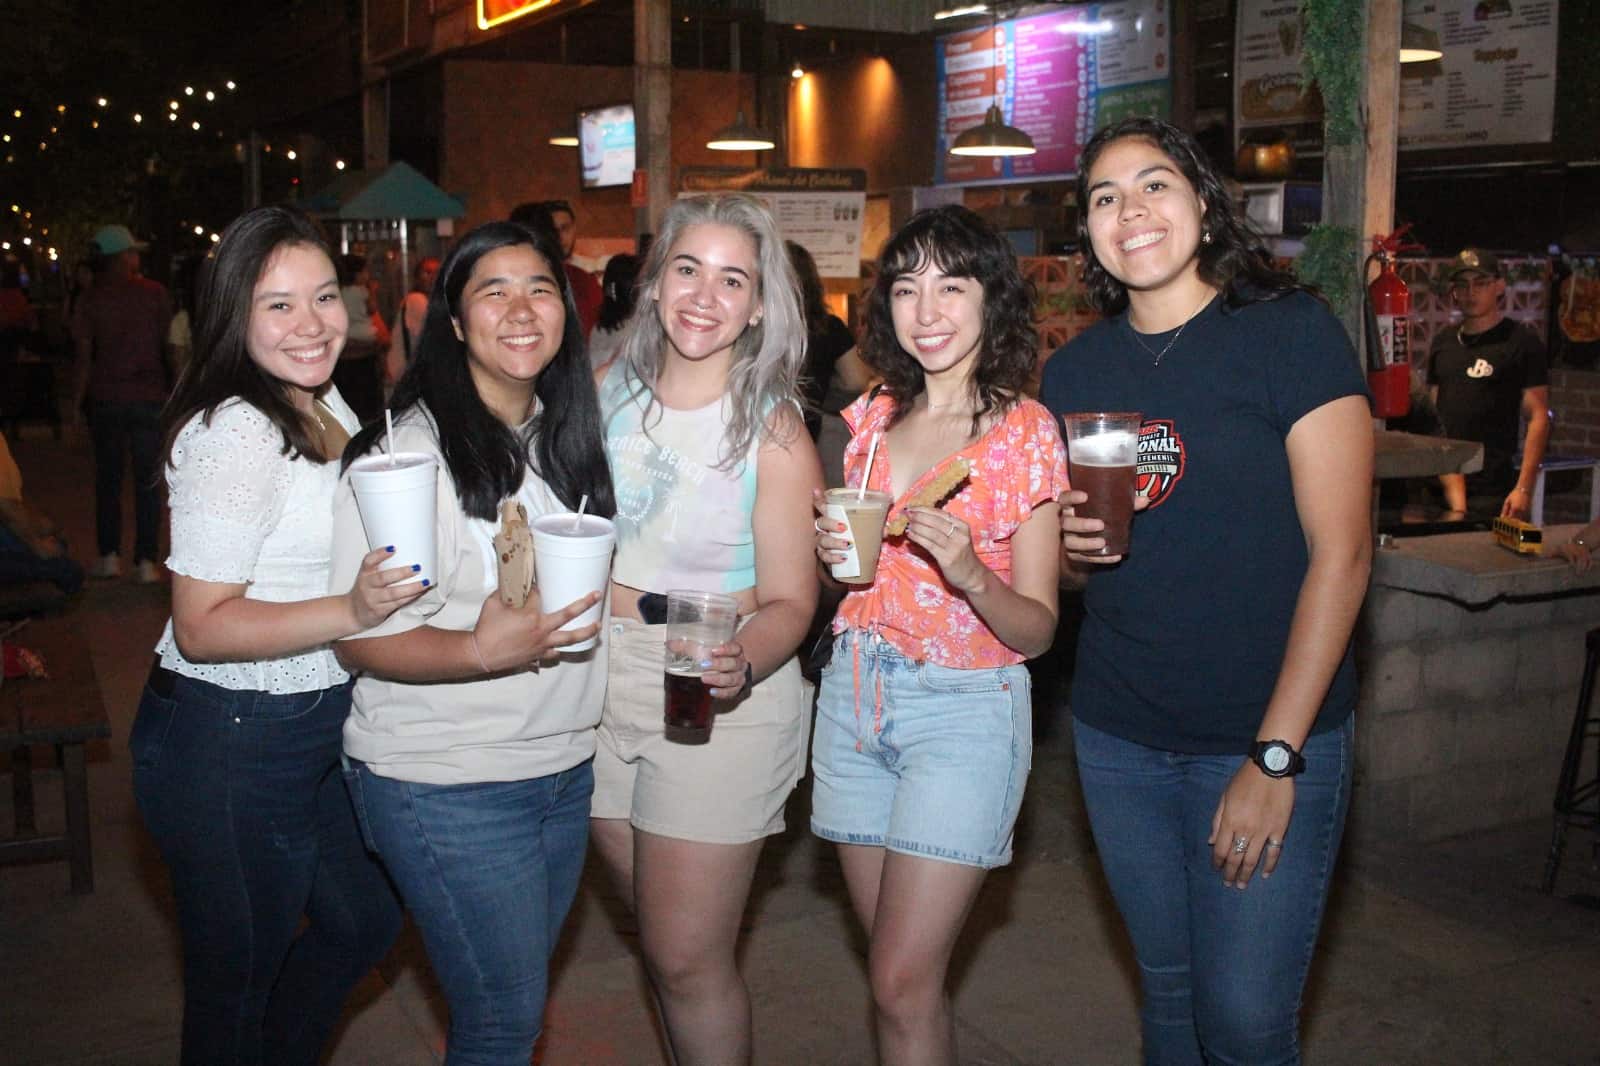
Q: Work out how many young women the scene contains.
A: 5